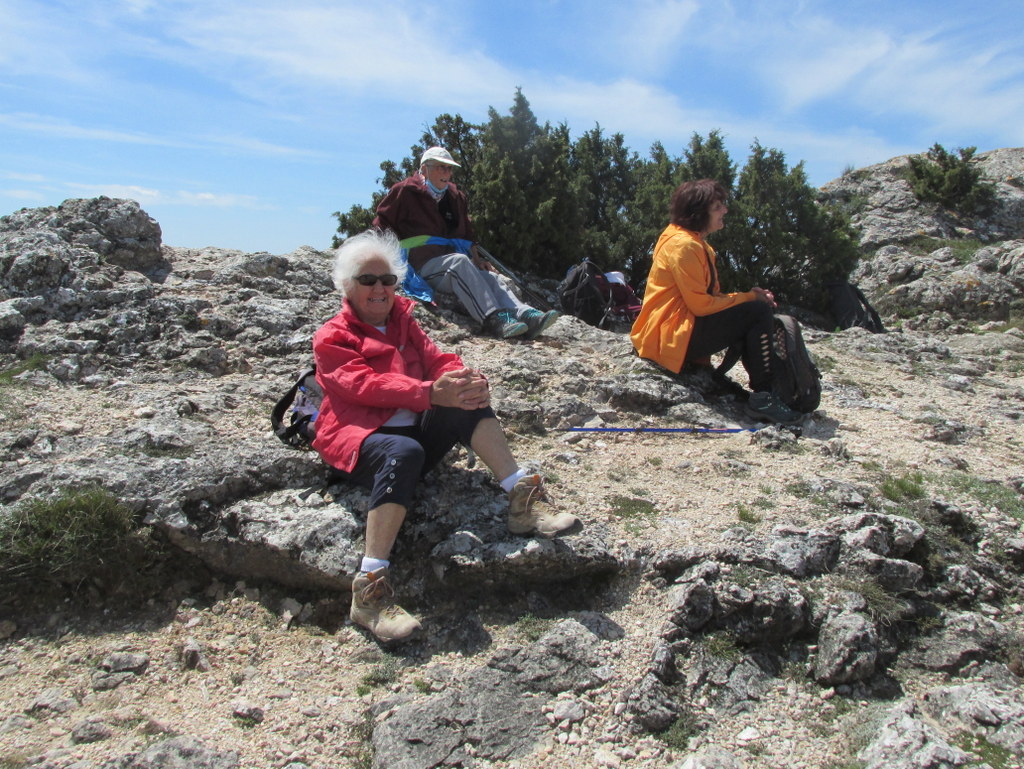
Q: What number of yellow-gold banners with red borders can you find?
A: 0